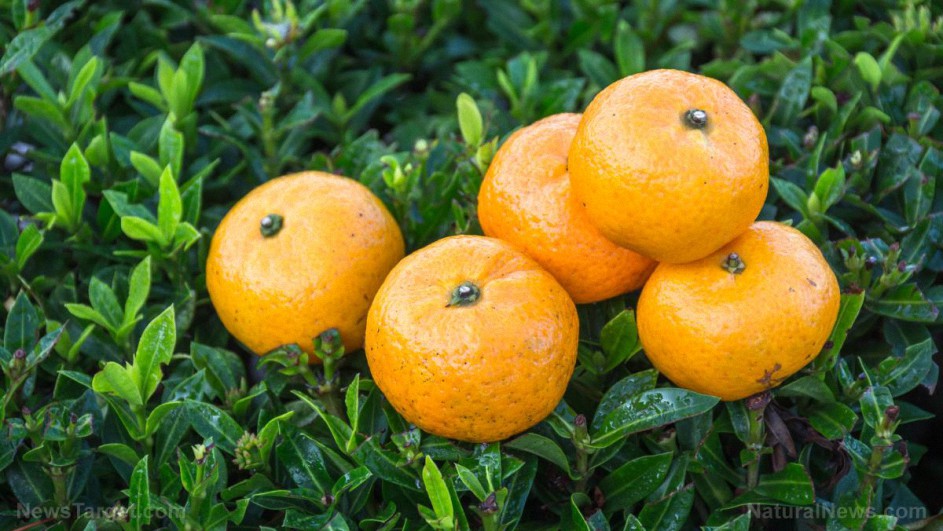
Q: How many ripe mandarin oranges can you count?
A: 5